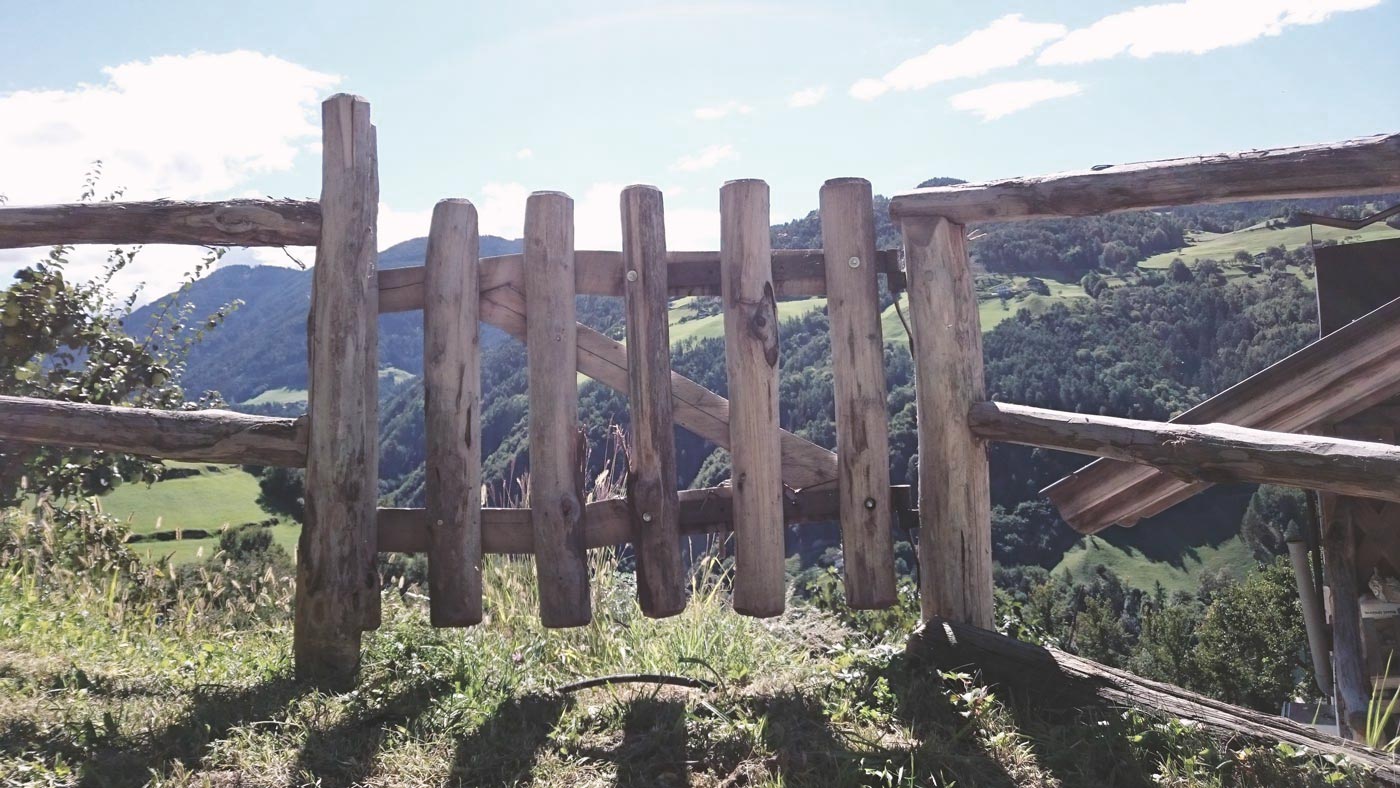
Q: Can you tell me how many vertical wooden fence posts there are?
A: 7